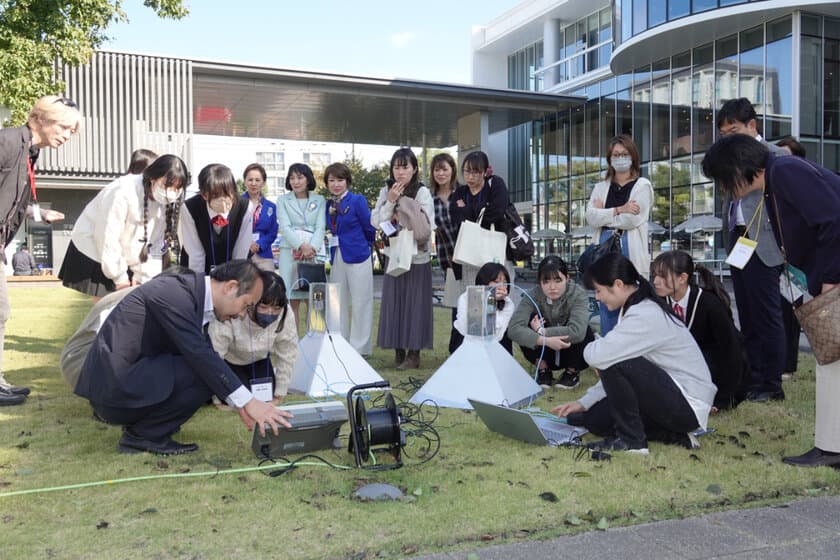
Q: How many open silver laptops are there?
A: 1